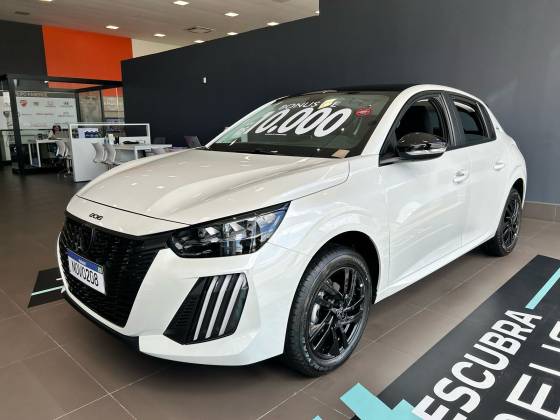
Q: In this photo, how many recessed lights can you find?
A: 9